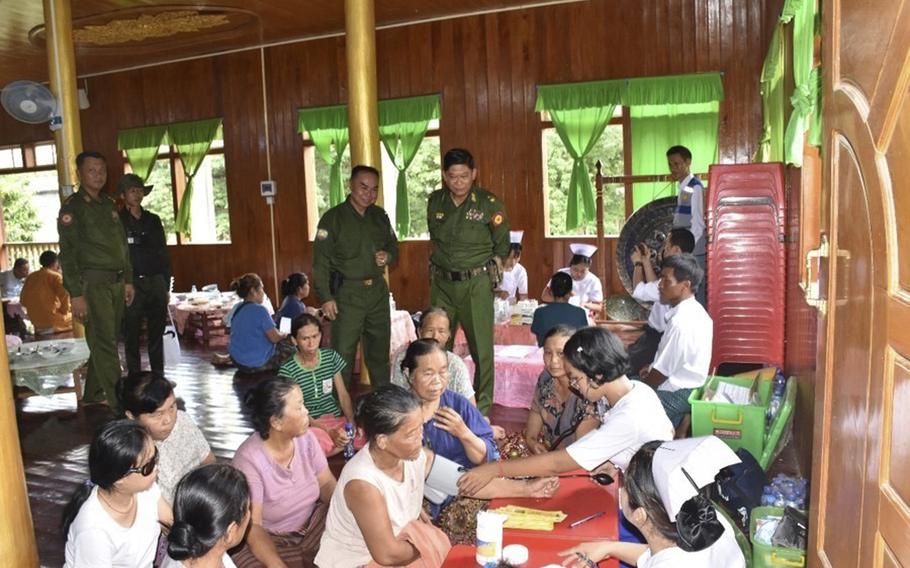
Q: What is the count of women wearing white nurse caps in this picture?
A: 3